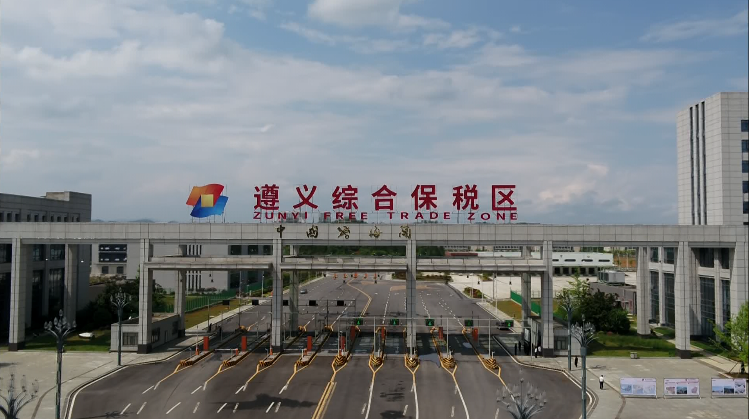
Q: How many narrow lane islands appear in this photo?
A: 9